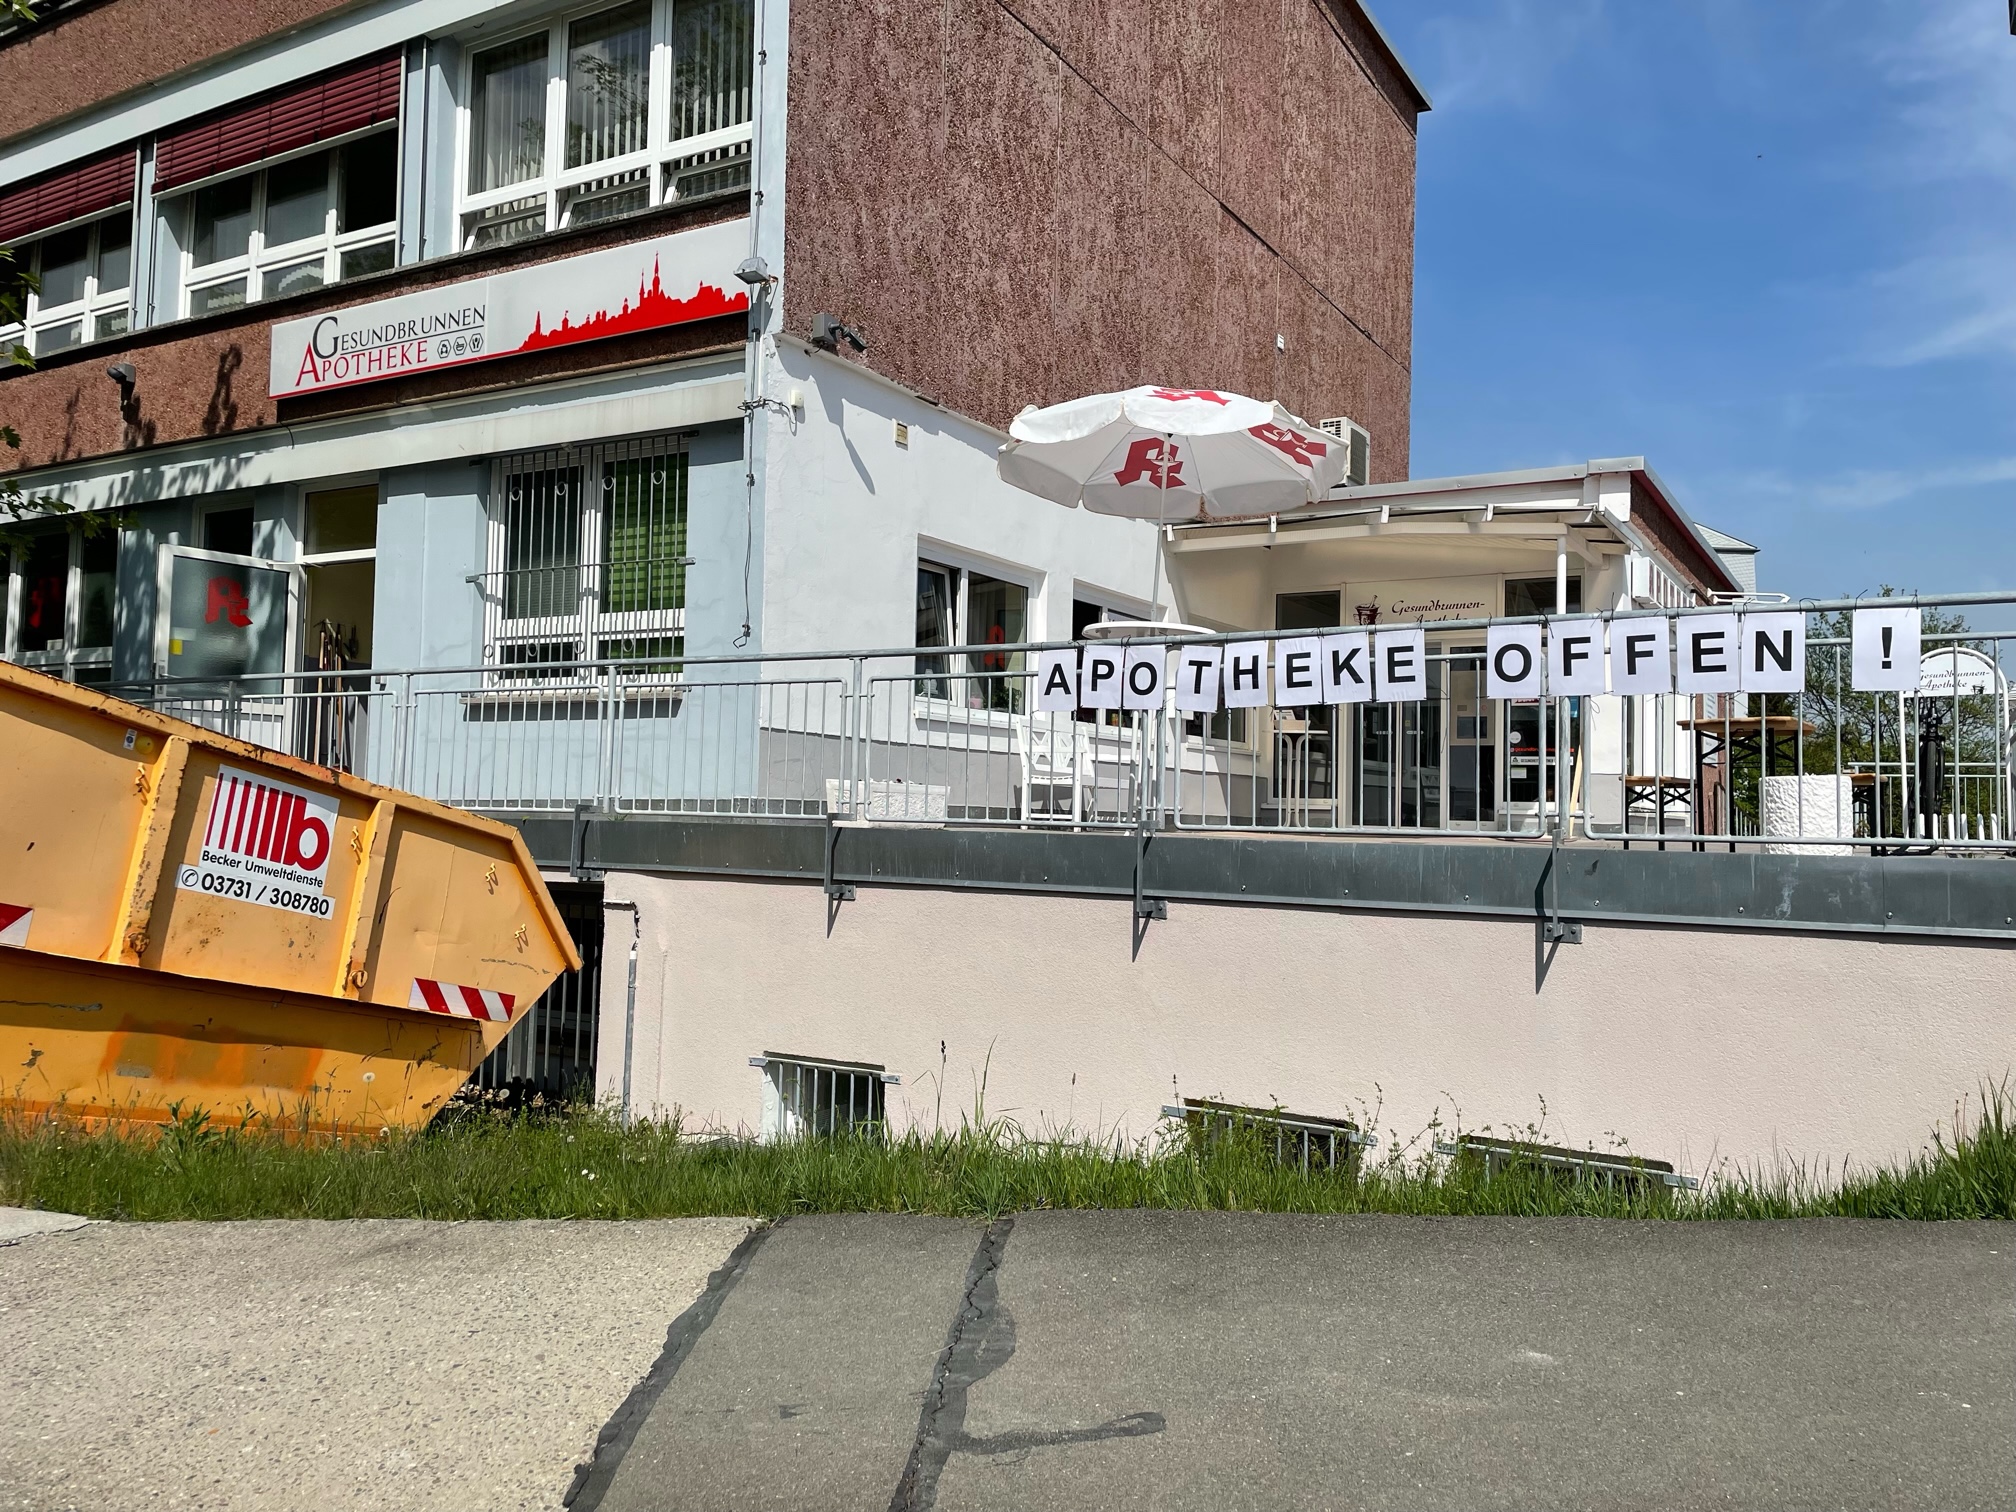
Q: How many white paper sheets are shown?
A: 14